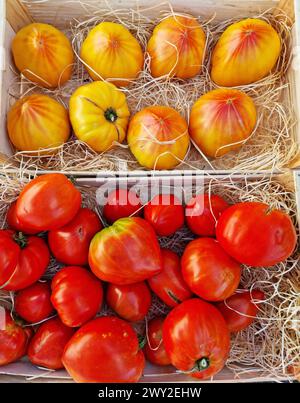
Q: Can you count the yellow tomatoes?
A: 8